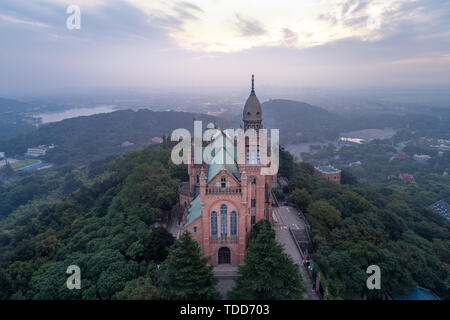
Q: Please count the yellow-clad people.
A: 0